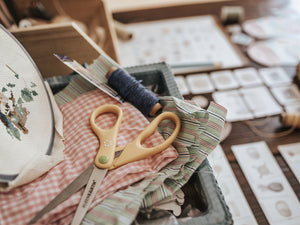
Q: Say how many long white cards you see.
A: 3